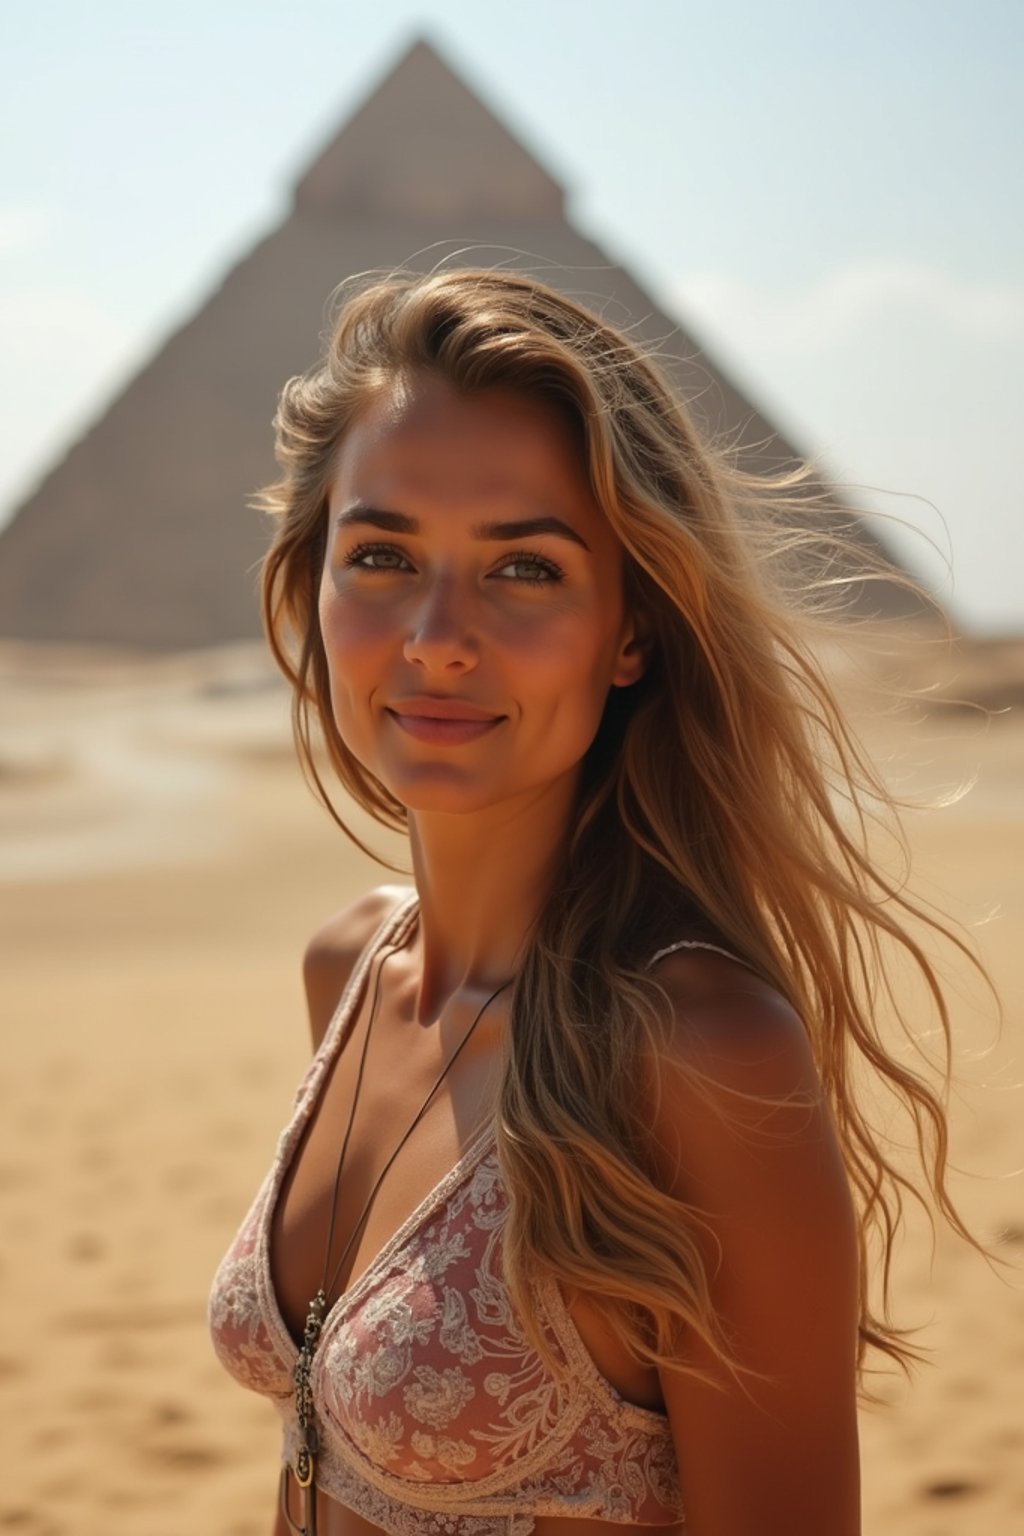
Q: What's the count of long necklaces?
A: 1